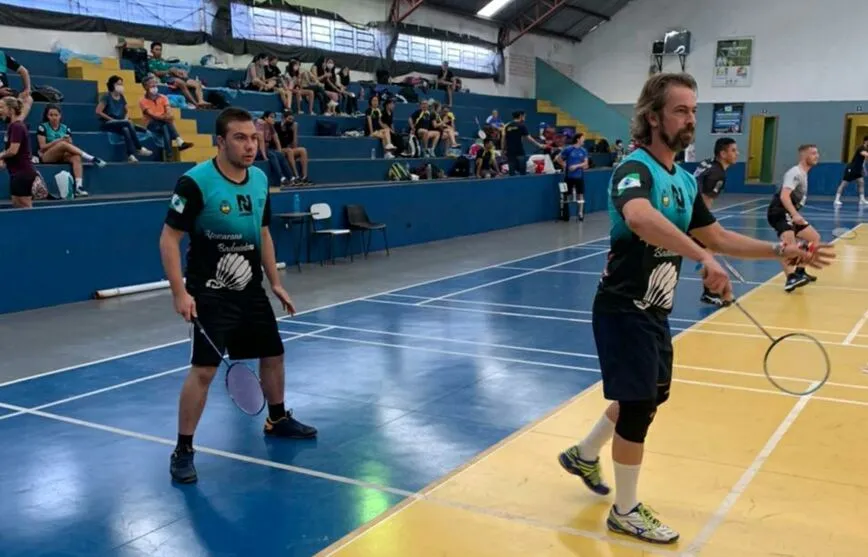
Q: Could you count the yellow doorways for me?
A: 2